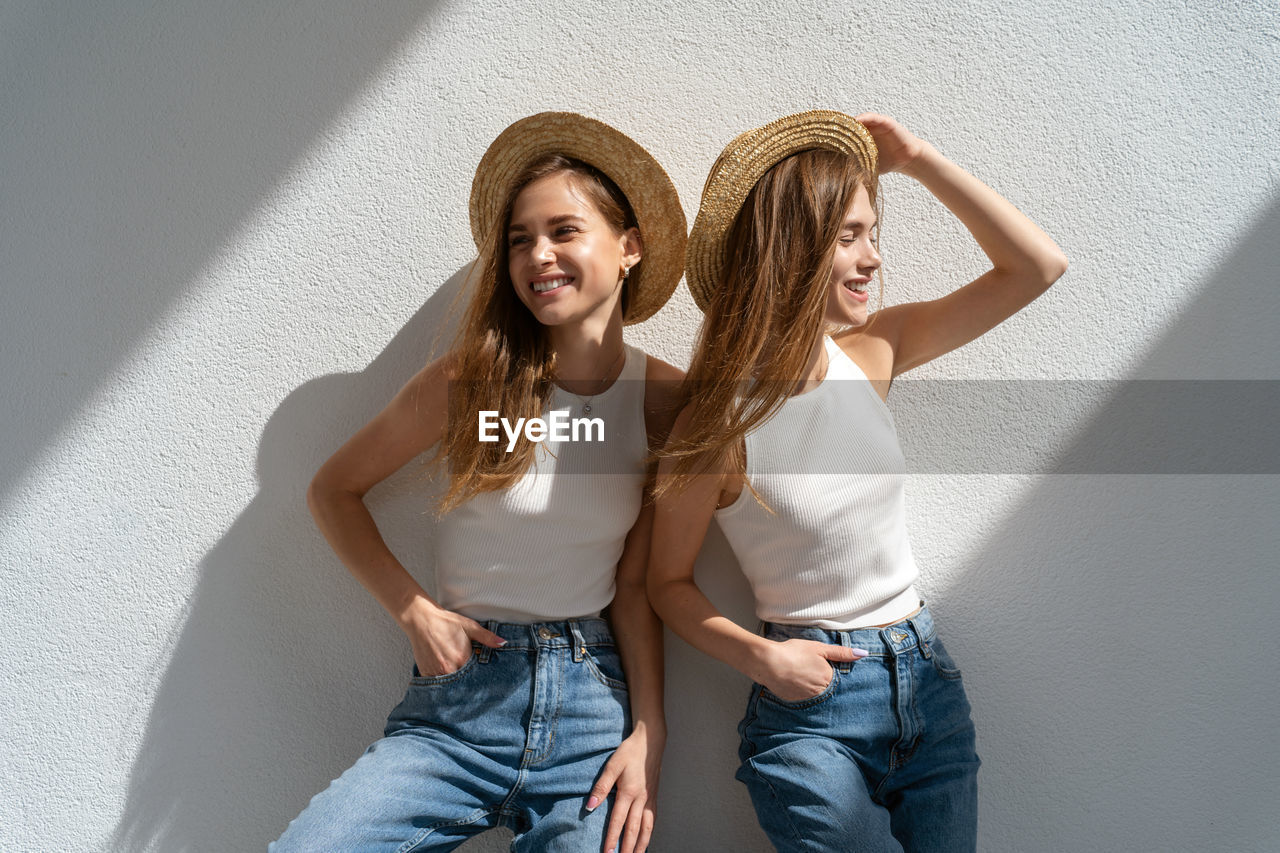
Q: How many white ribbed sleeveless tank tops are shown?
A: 2